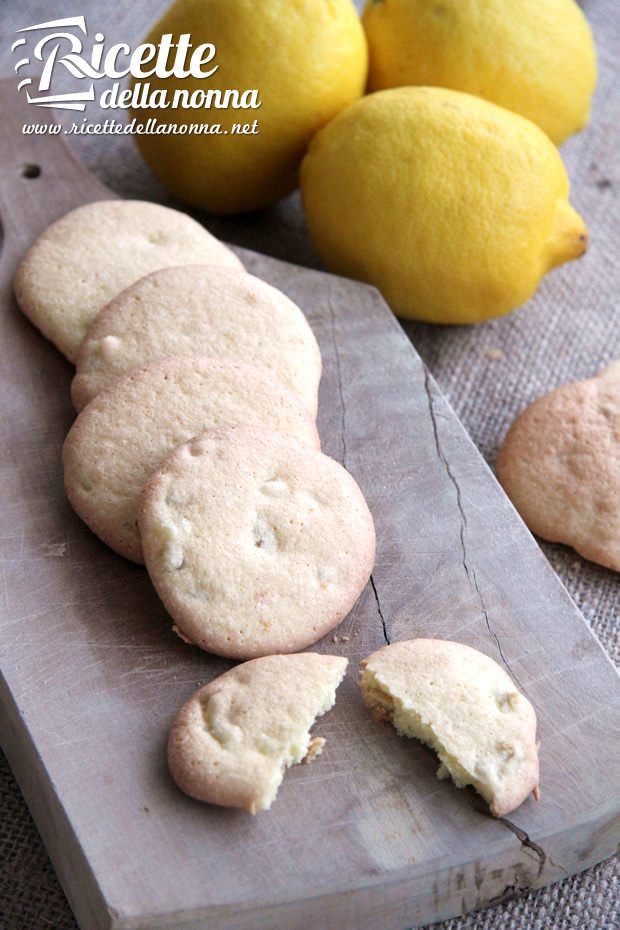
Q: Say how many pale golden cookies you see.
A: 6